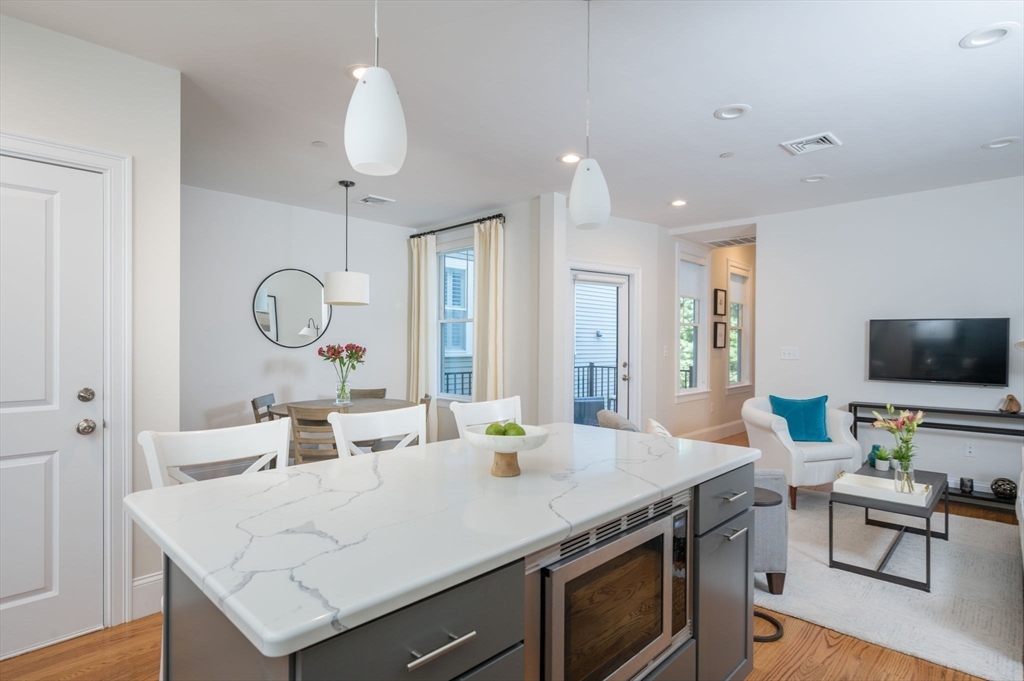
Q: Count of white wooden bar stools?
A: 3